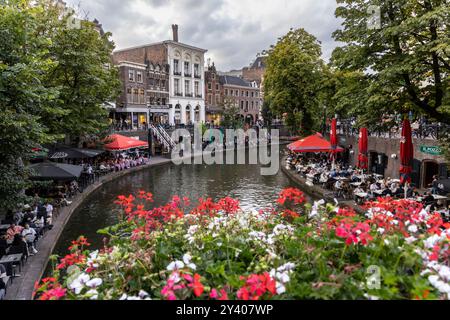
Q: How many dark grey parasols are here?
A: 2